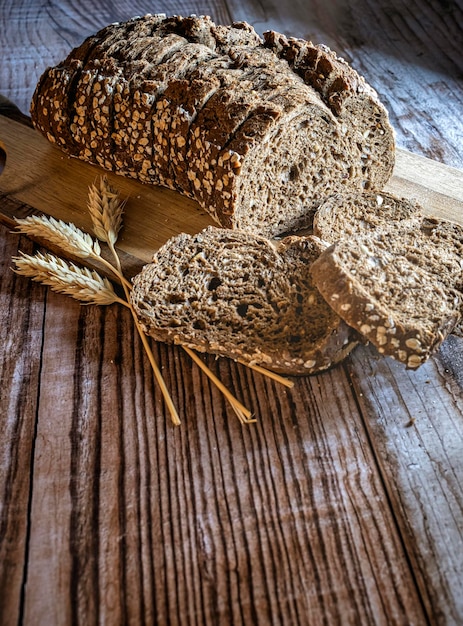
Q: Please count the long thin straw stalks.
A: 3